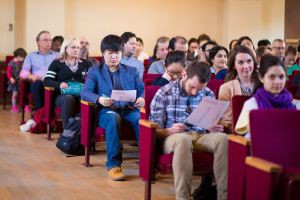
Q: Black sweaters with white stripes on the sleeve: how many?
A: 1